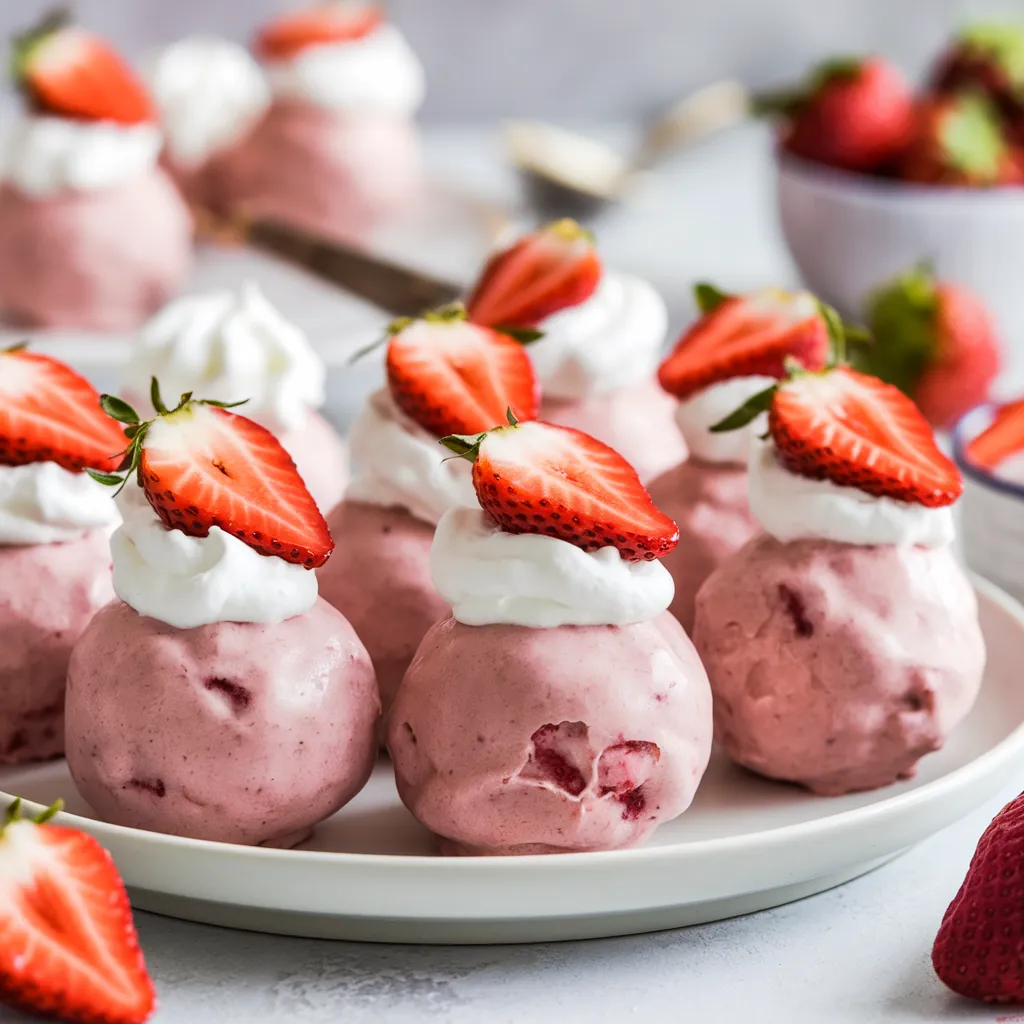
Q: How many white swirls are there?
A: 11